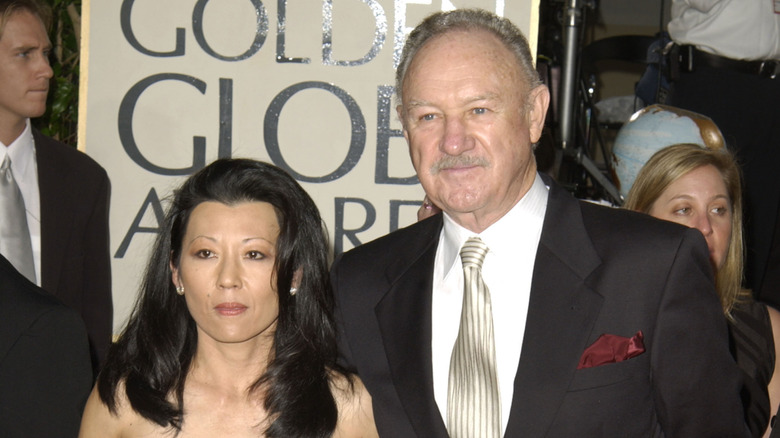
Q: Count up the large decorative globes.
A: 1